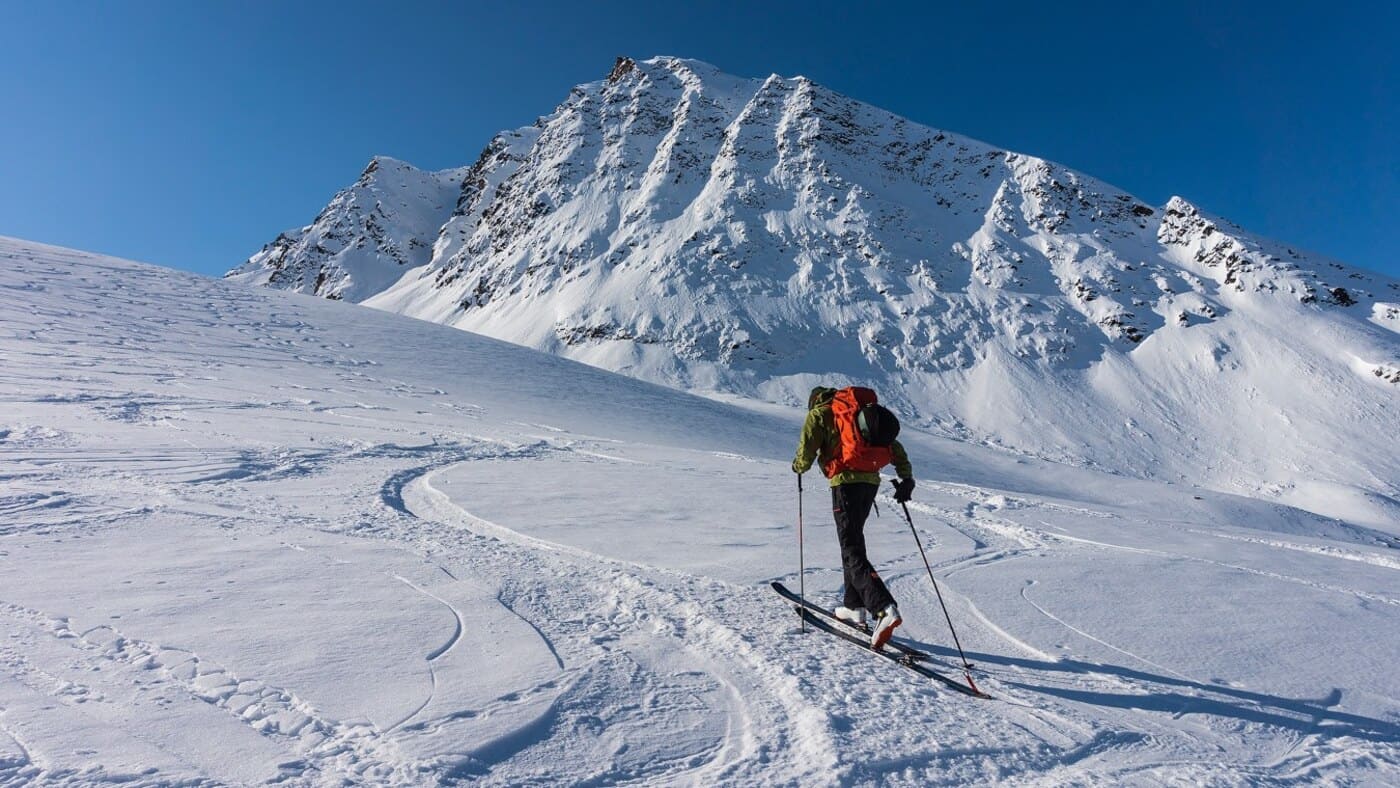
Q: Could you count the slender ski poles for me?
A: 2